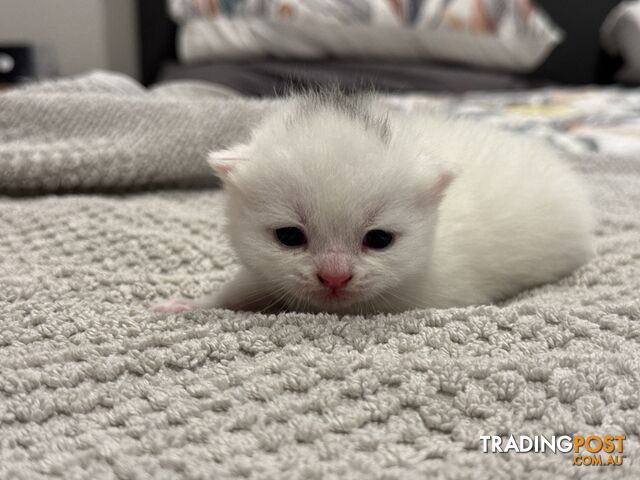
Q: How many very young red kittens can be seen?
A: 0